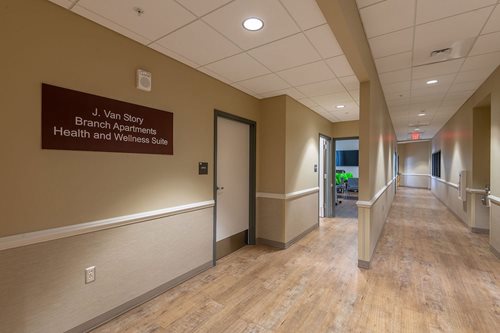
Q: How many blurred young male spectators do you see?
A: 0